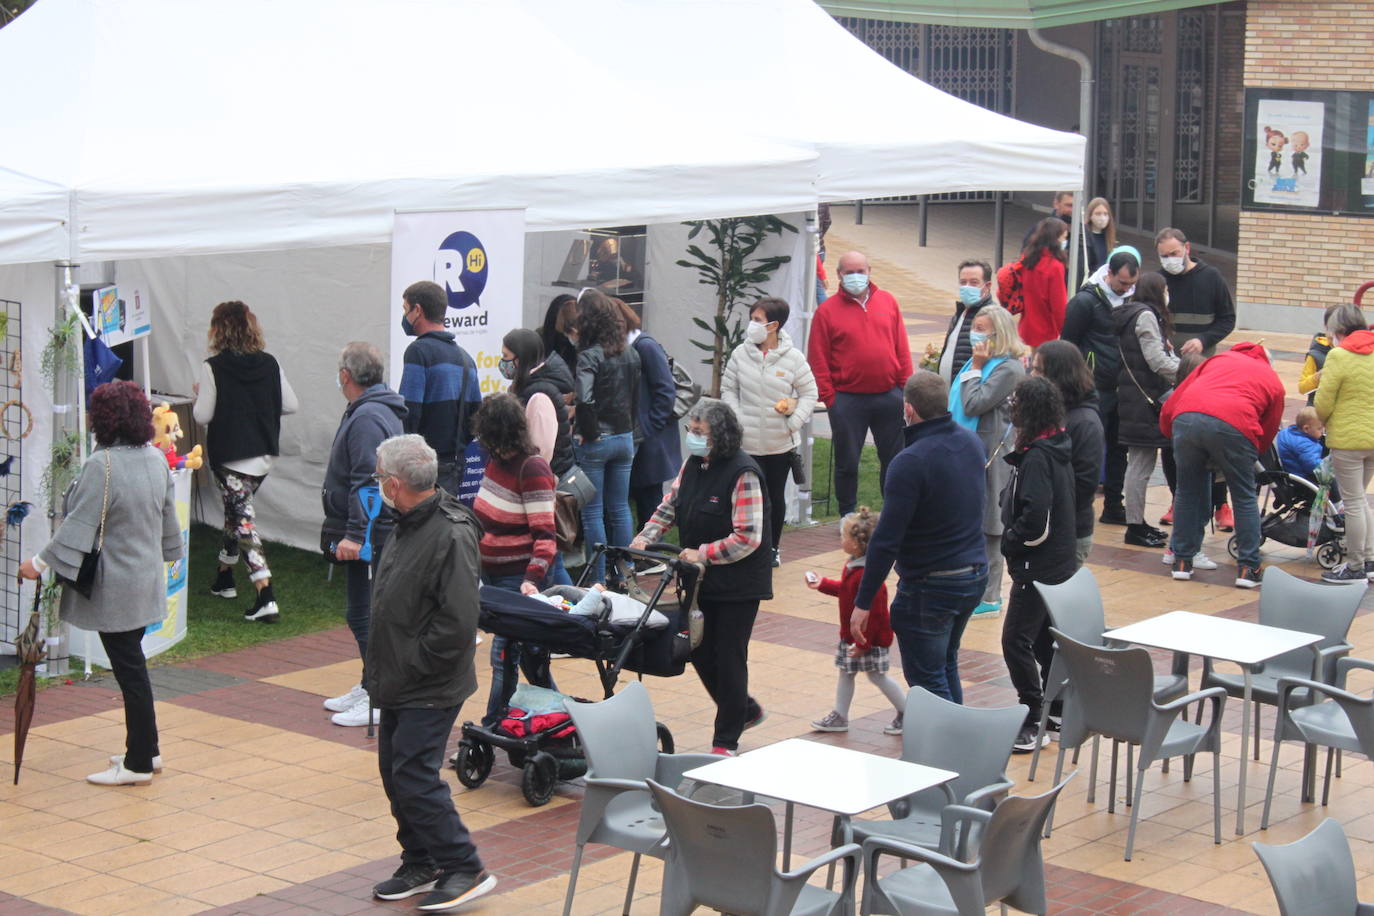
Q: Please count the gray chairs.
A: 9